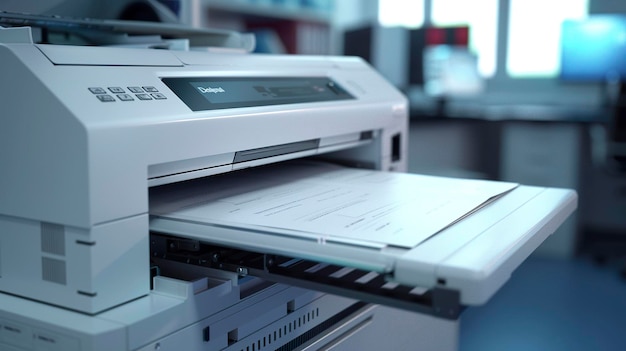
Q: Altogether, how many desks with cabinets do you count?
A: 1